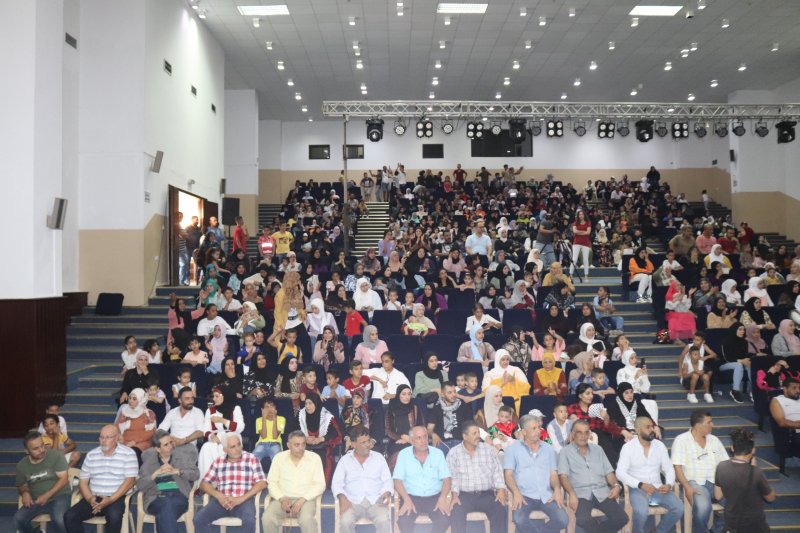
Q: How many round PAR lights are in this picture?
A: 11